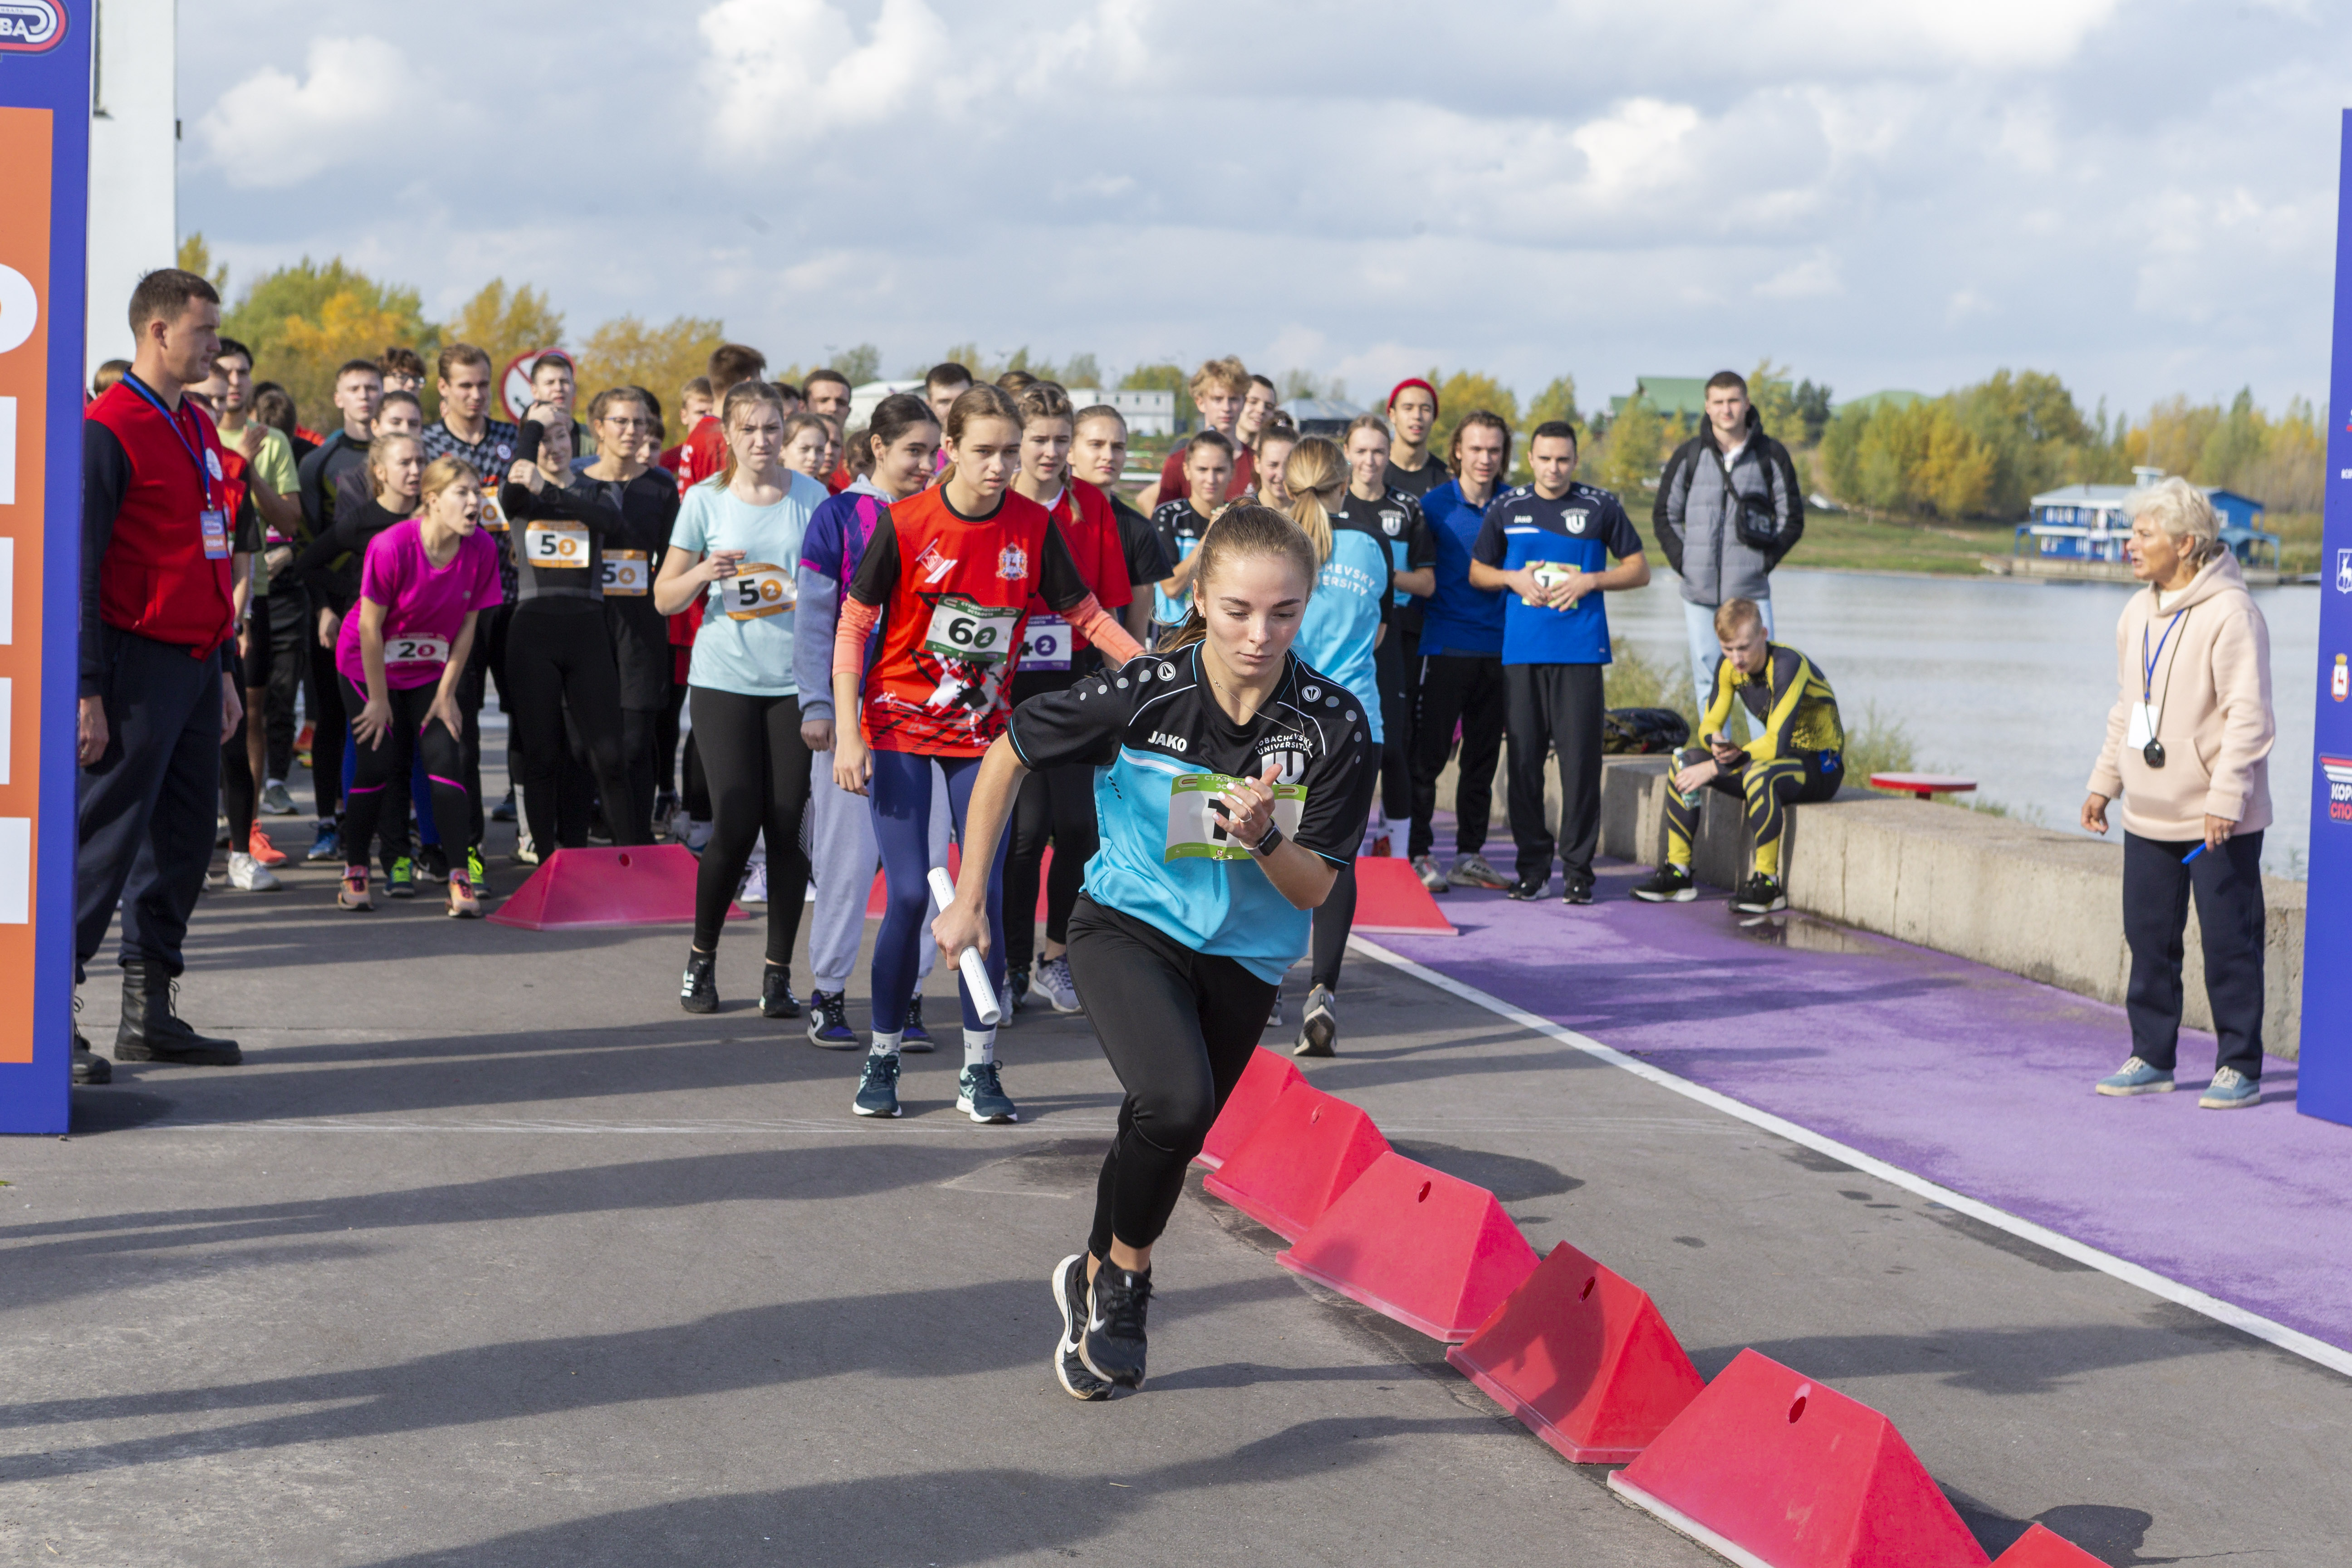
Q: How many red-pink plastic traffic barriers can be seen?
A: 9